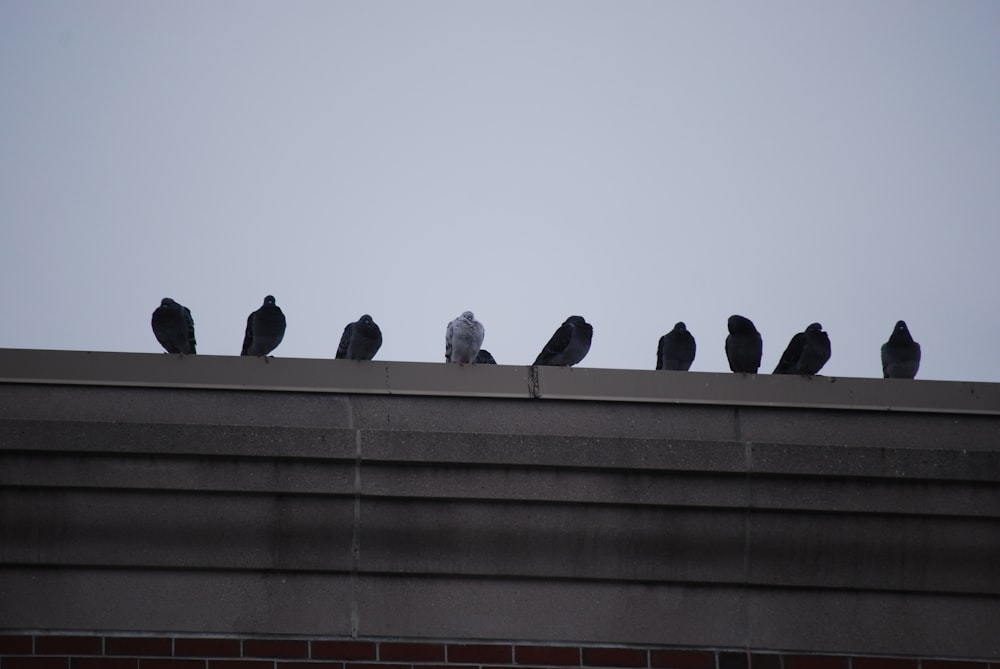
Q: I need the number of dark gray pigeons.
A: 9